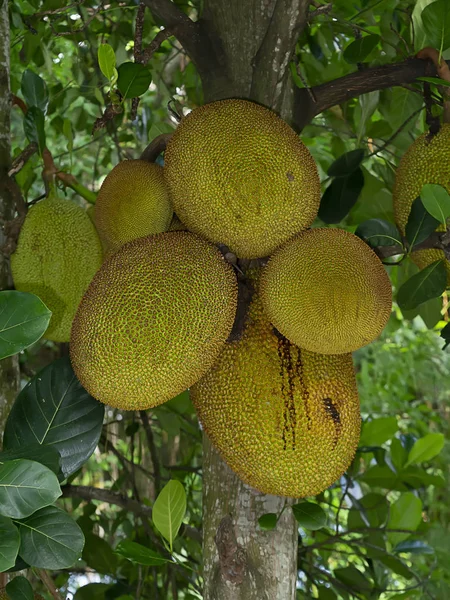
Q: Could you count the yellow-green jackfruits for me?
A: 7